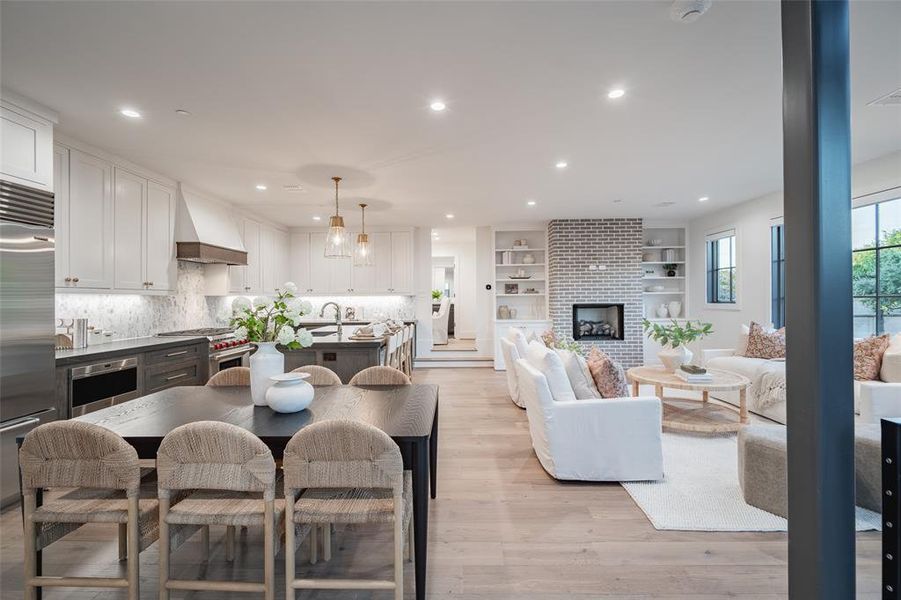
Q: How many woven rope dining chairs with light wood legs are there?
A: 6